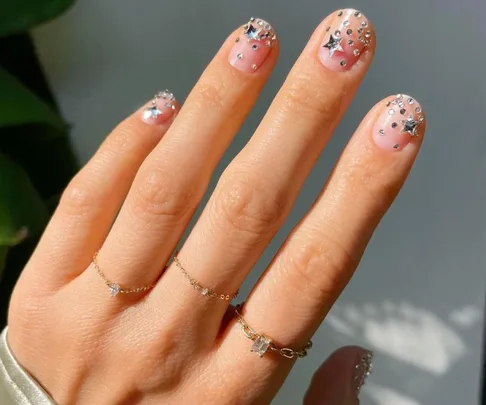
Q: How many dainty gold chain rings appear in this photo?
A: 3